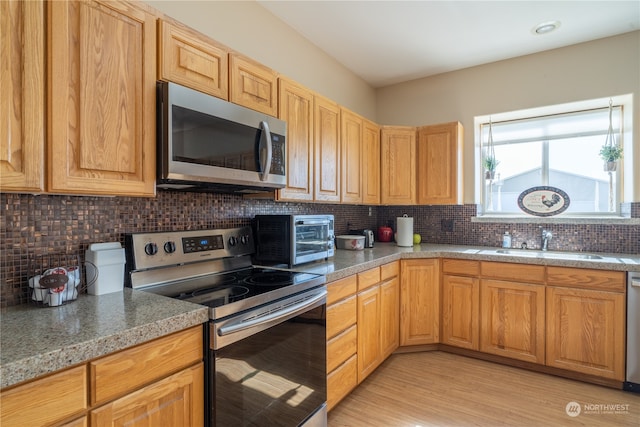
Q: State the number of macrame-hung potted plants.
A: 2